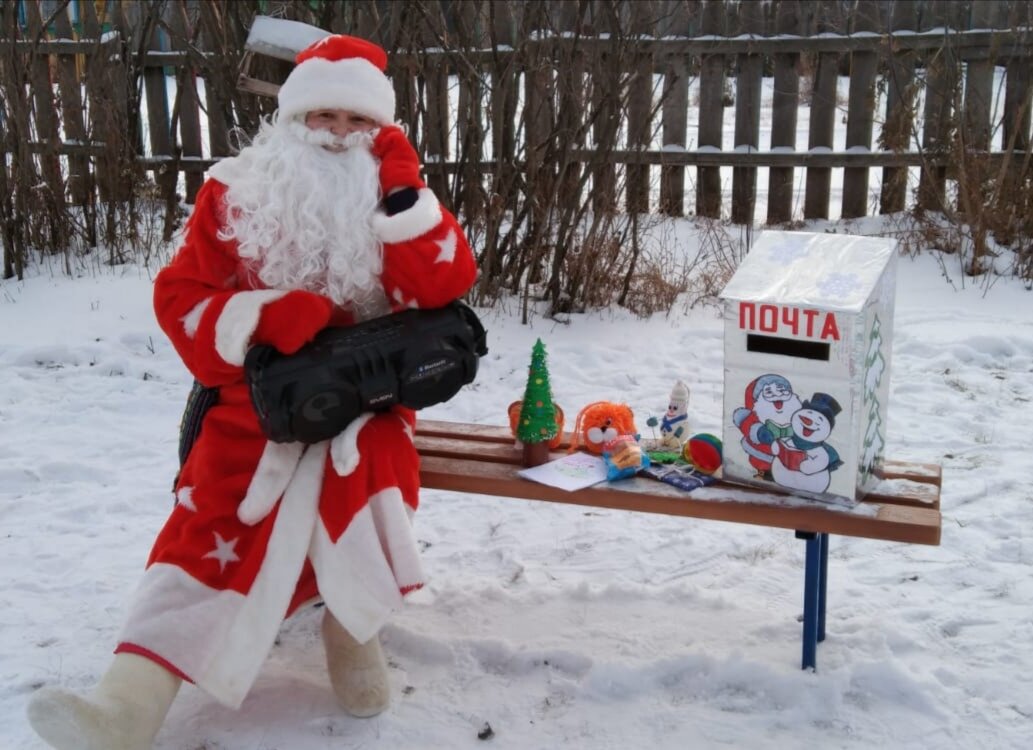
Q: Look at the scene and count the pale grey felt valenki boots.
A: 2